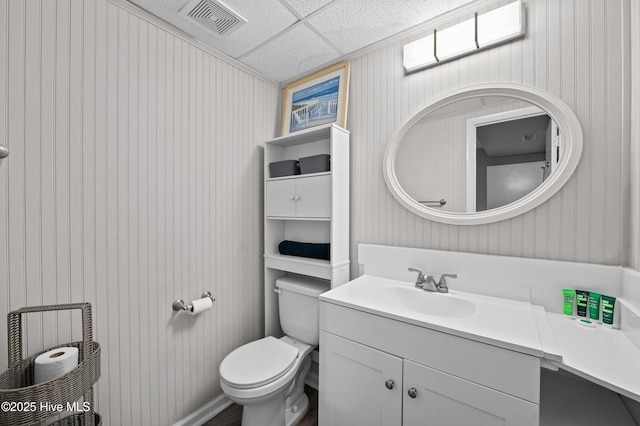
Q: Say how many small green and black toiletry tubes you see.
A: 4